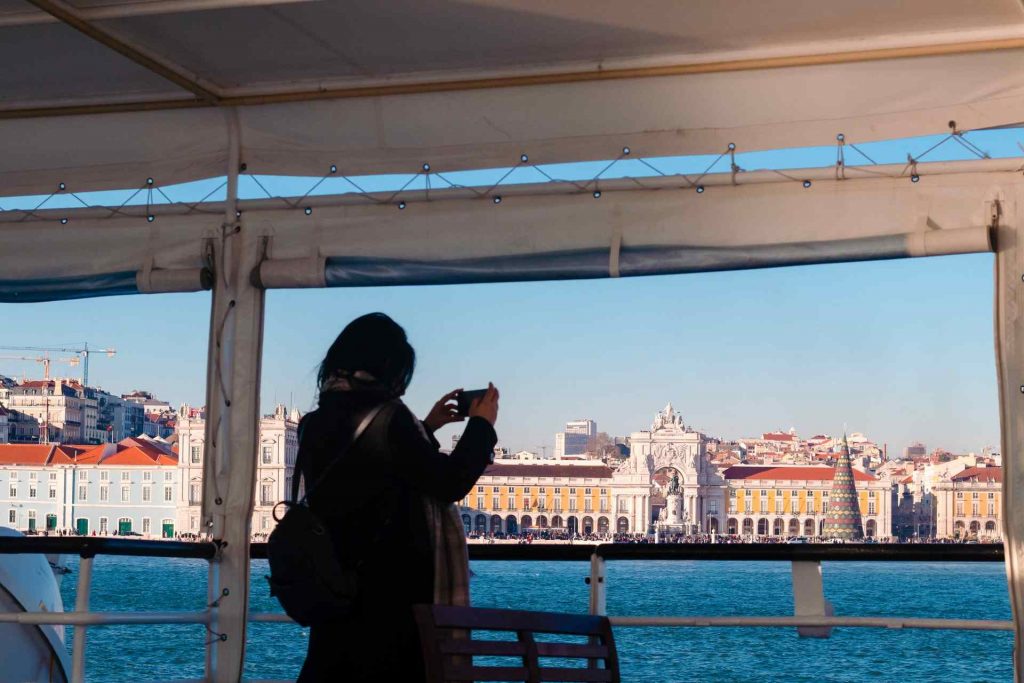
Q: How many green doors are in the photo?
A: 5